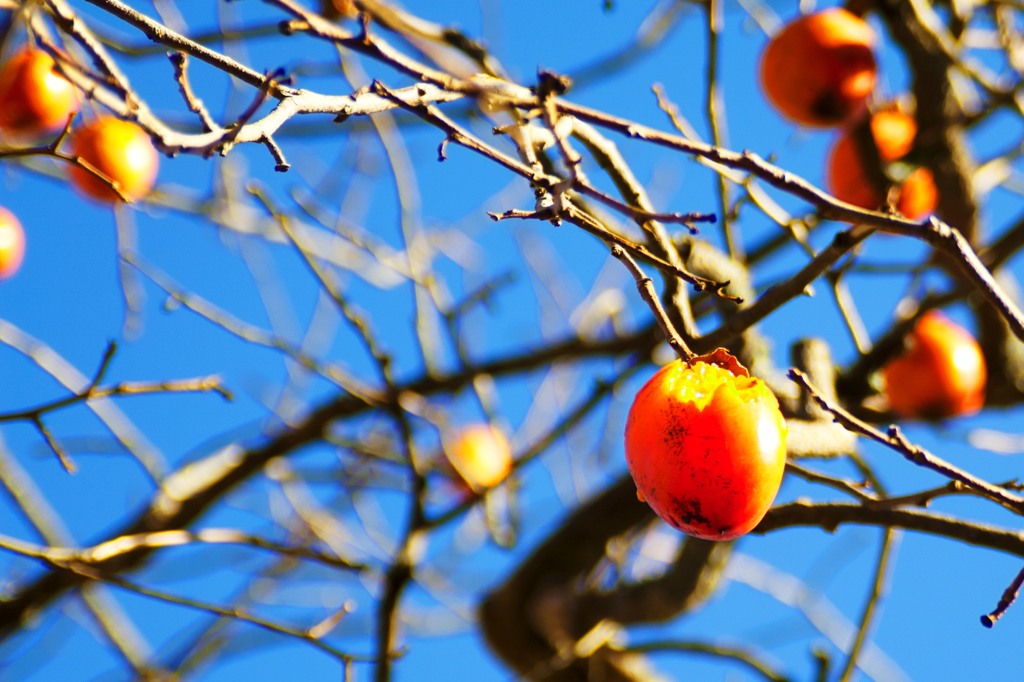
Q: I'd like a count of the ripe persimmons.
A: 8